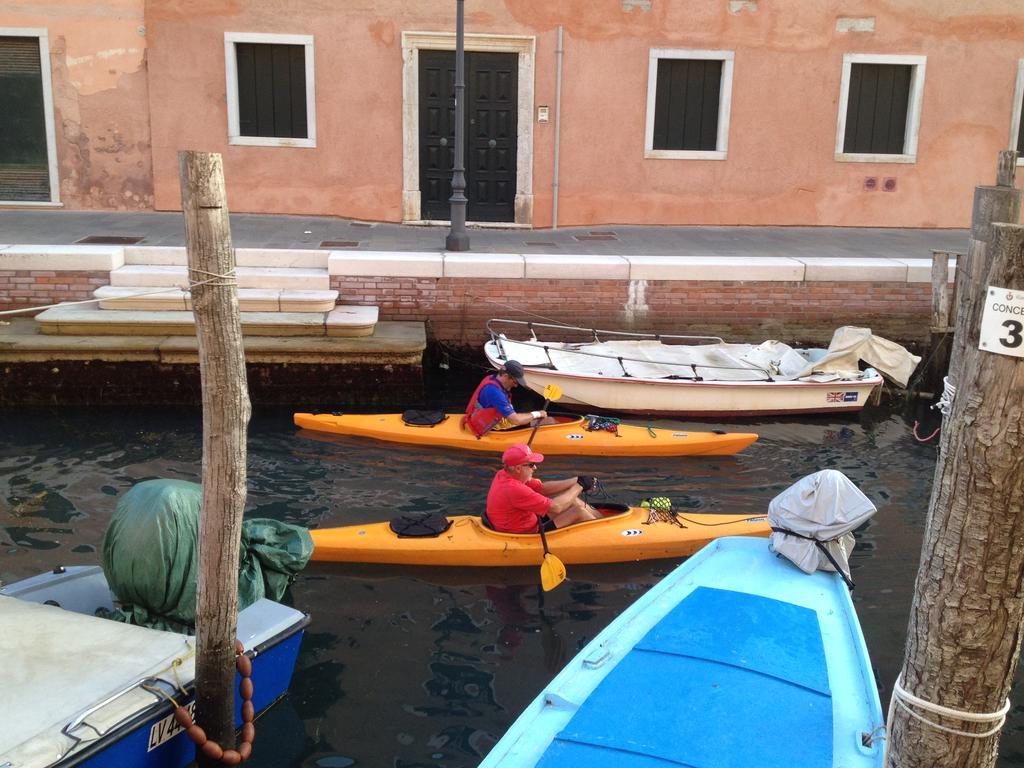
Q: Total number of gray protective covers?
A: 1